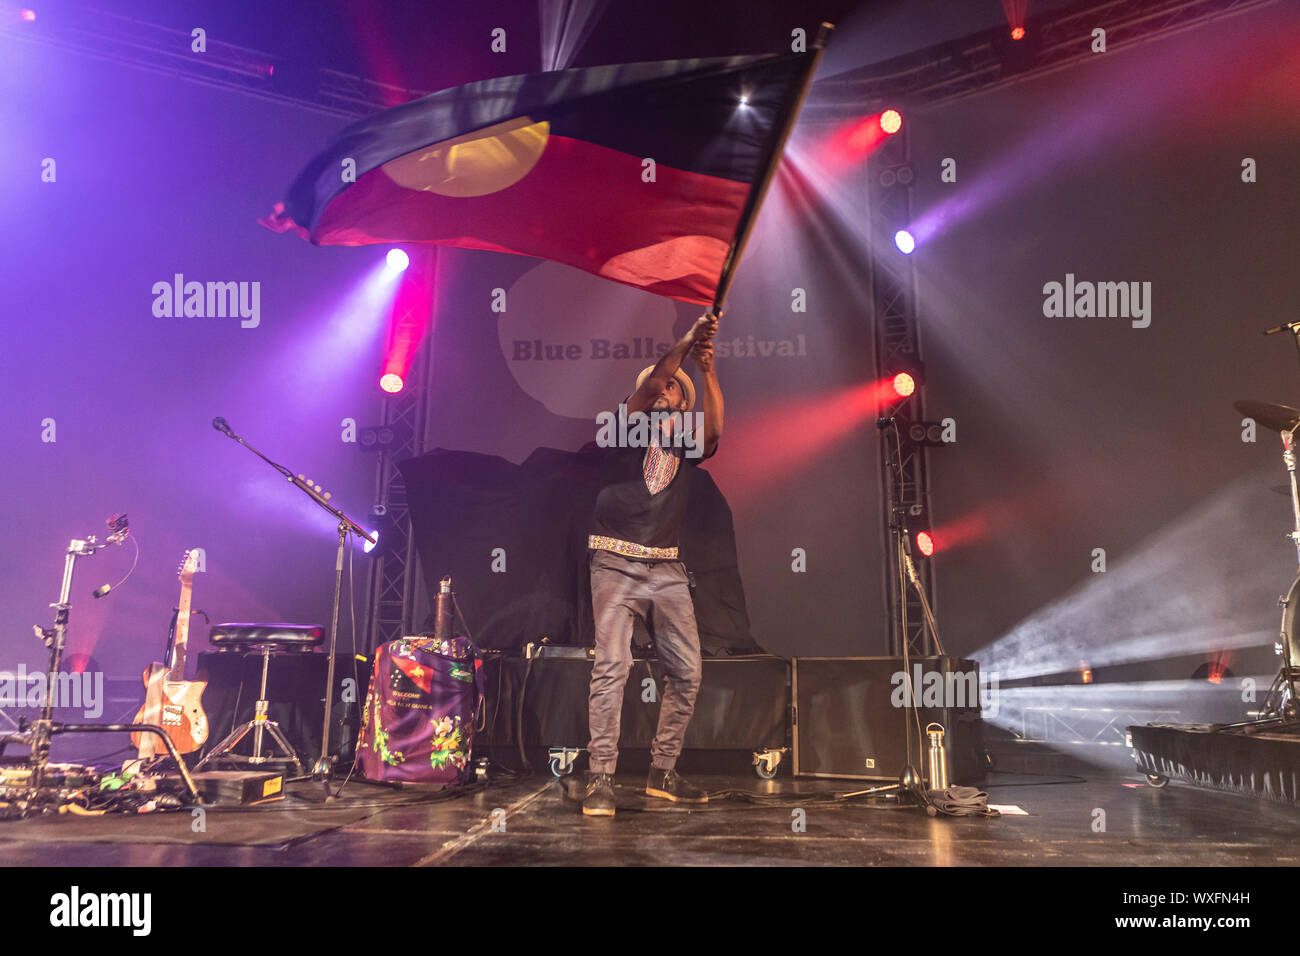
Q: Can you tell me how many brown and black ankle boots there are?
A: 2